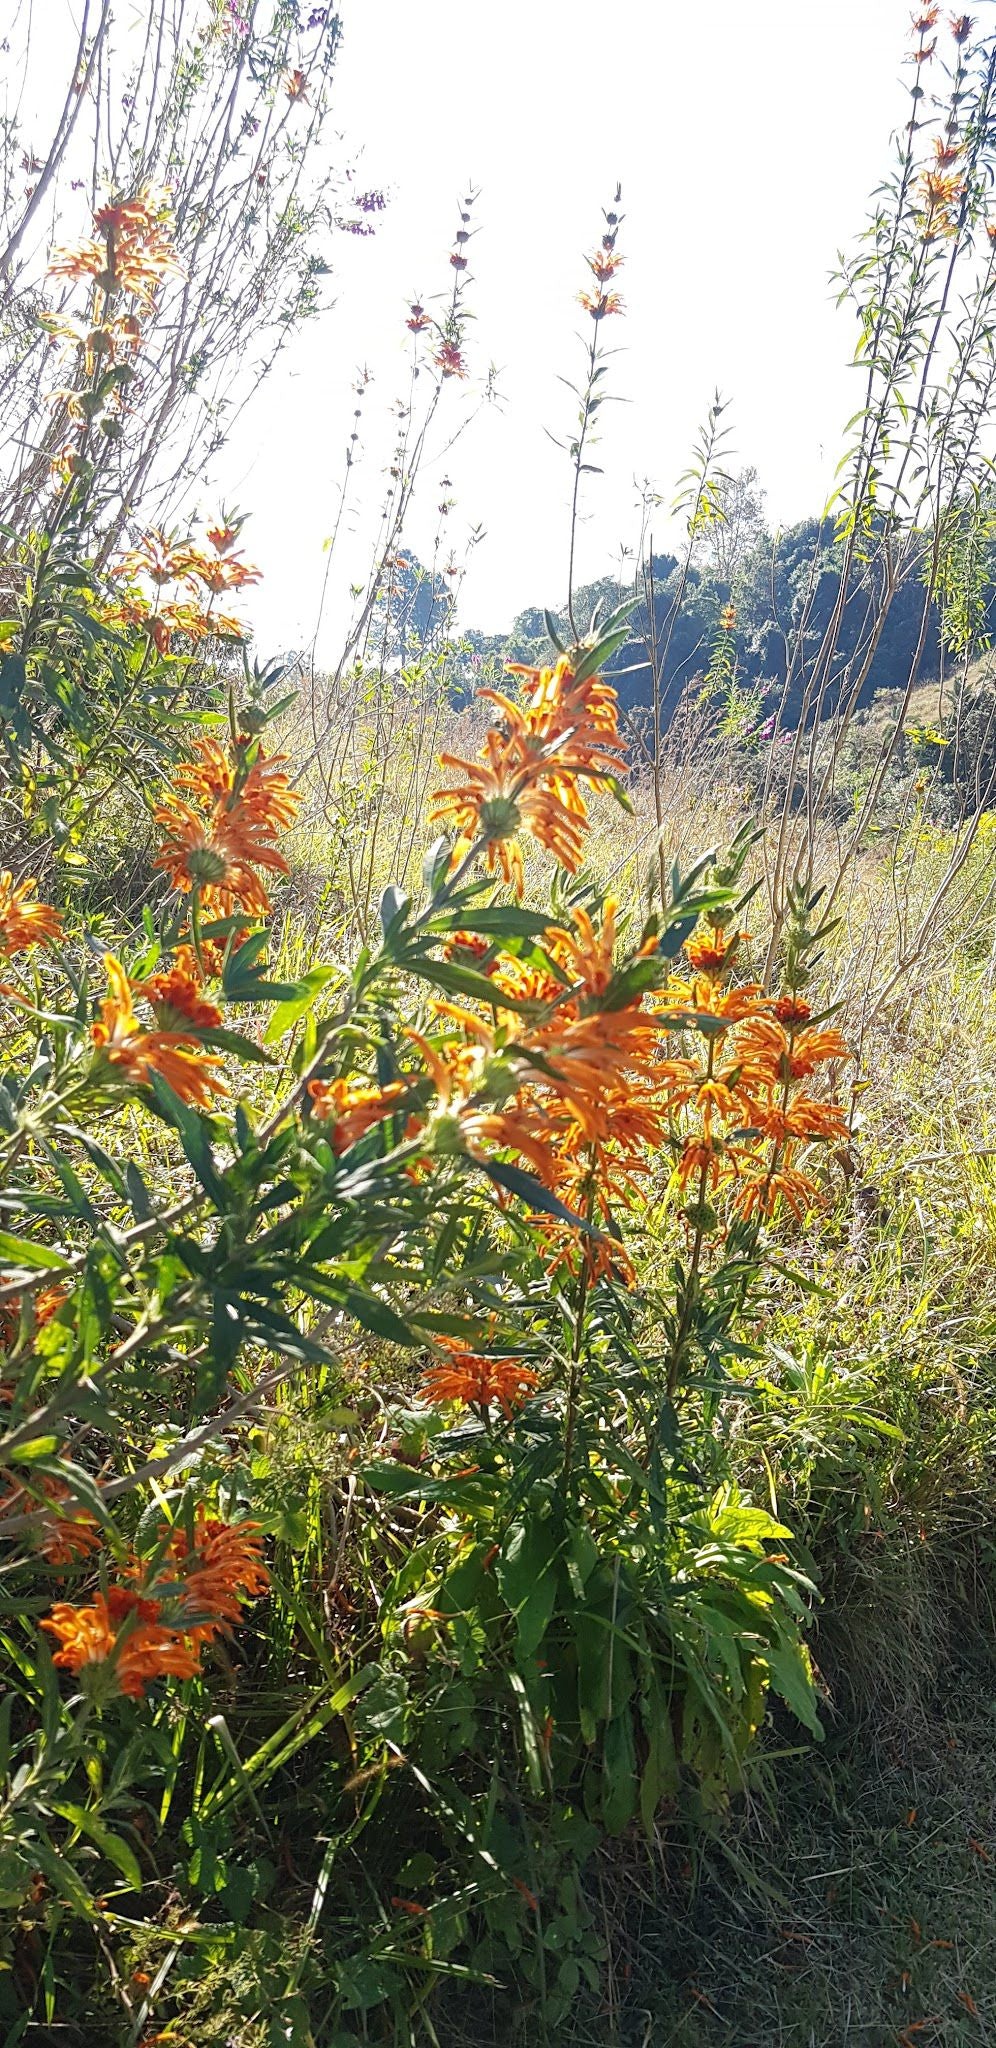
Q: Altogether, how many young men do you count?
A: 0